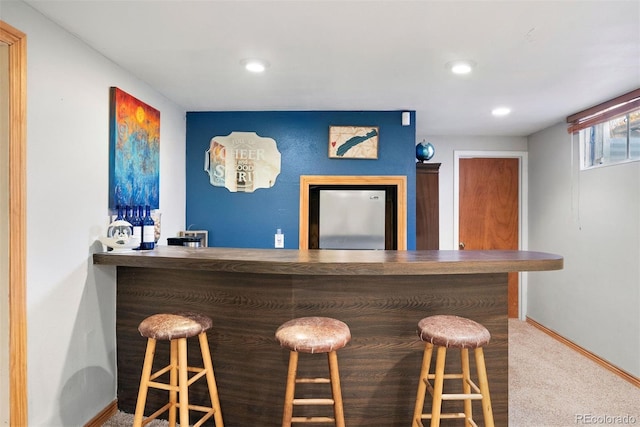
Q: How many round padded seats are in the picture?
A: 3